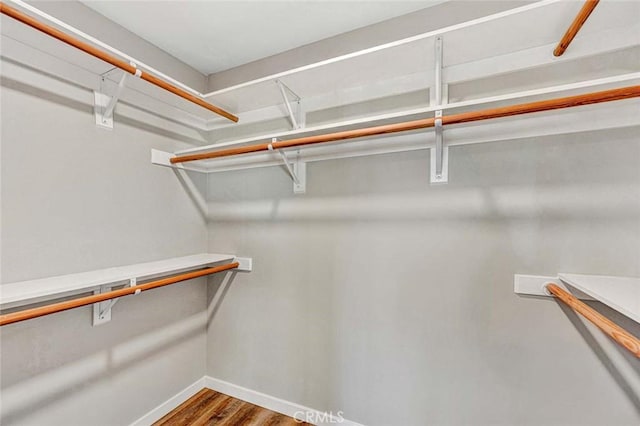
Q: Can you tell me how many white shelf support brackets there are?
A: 6